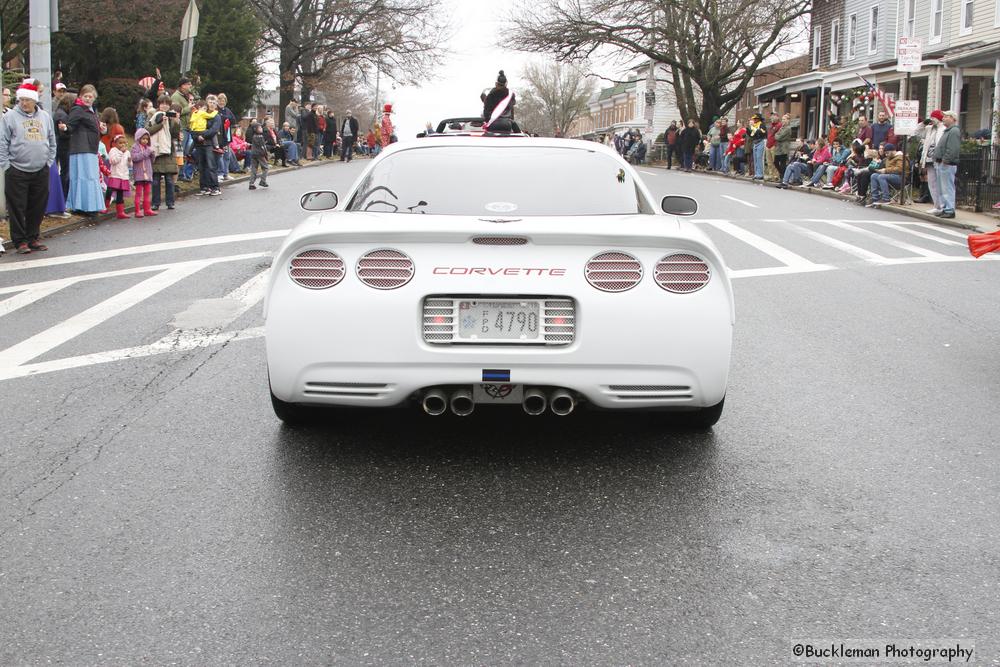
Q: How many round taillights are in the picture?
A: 4